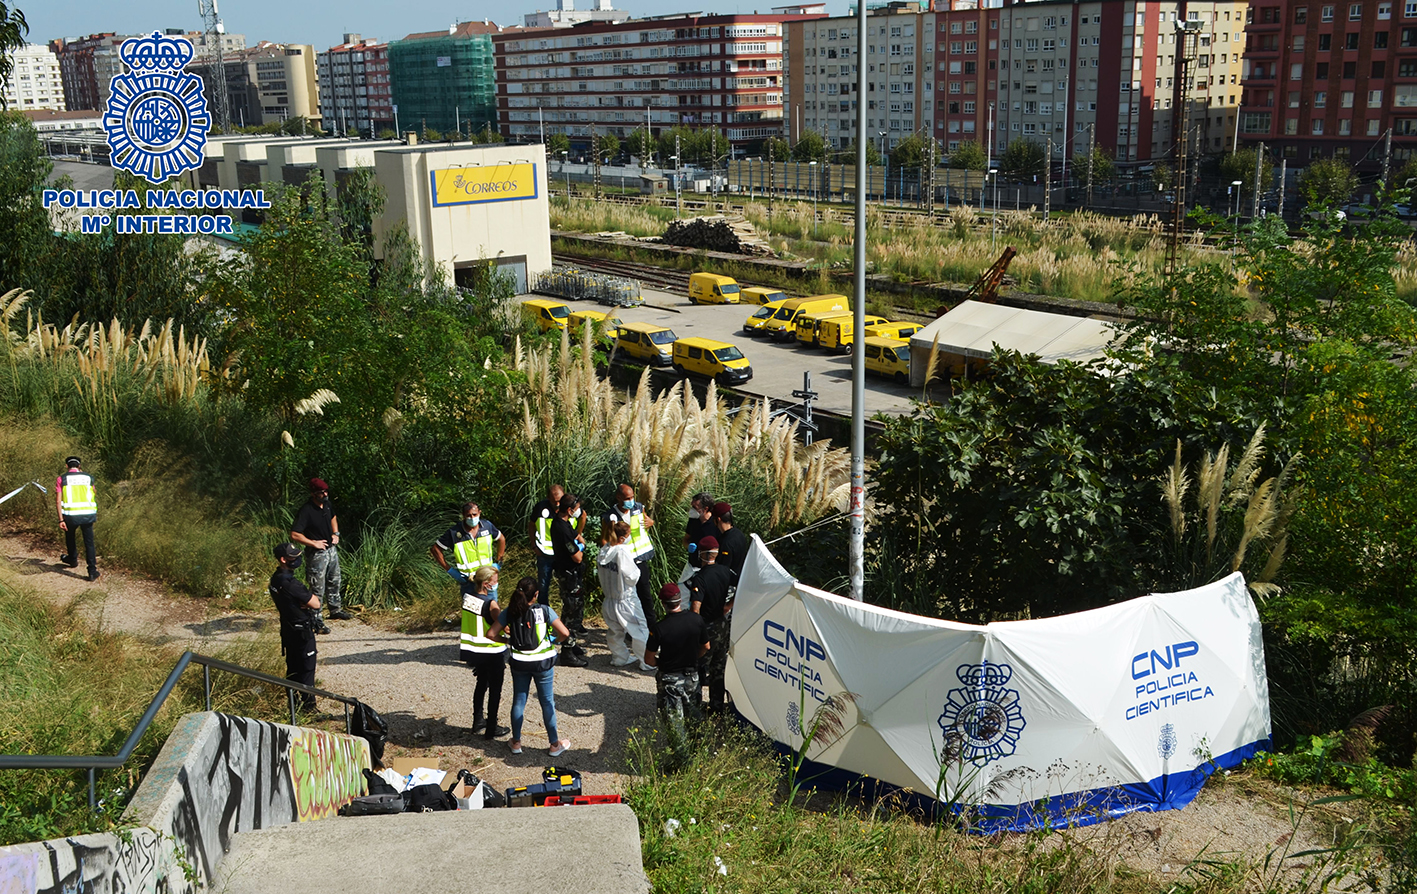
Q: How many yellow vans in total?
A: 12